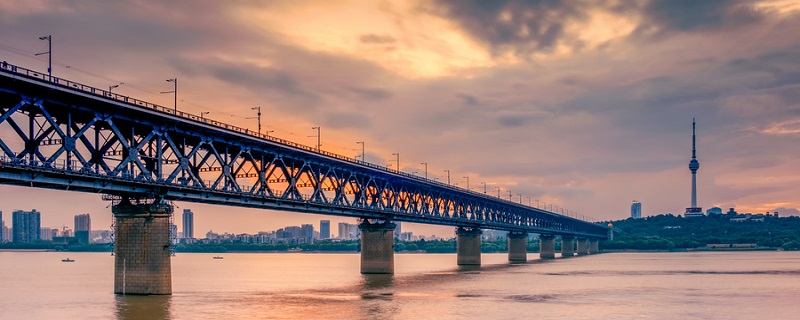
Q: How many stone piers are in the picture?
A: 8